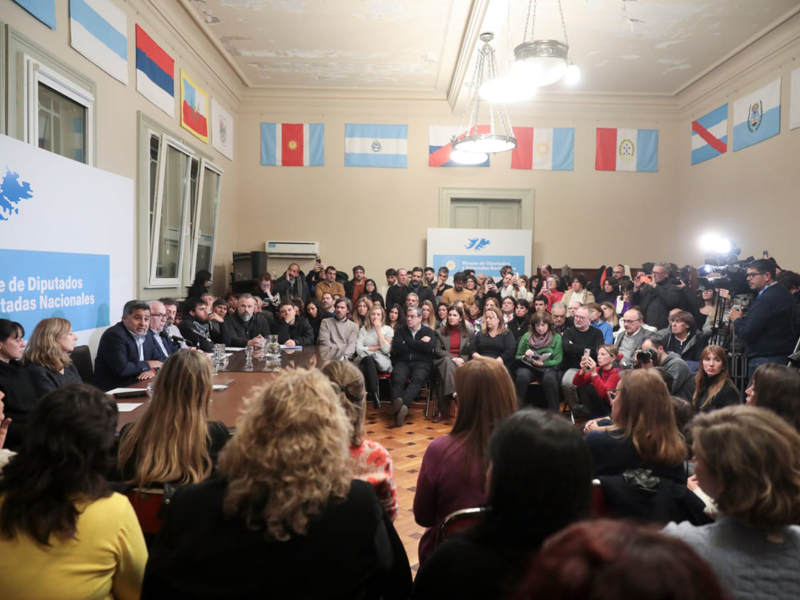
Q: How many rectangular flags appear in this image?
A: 13